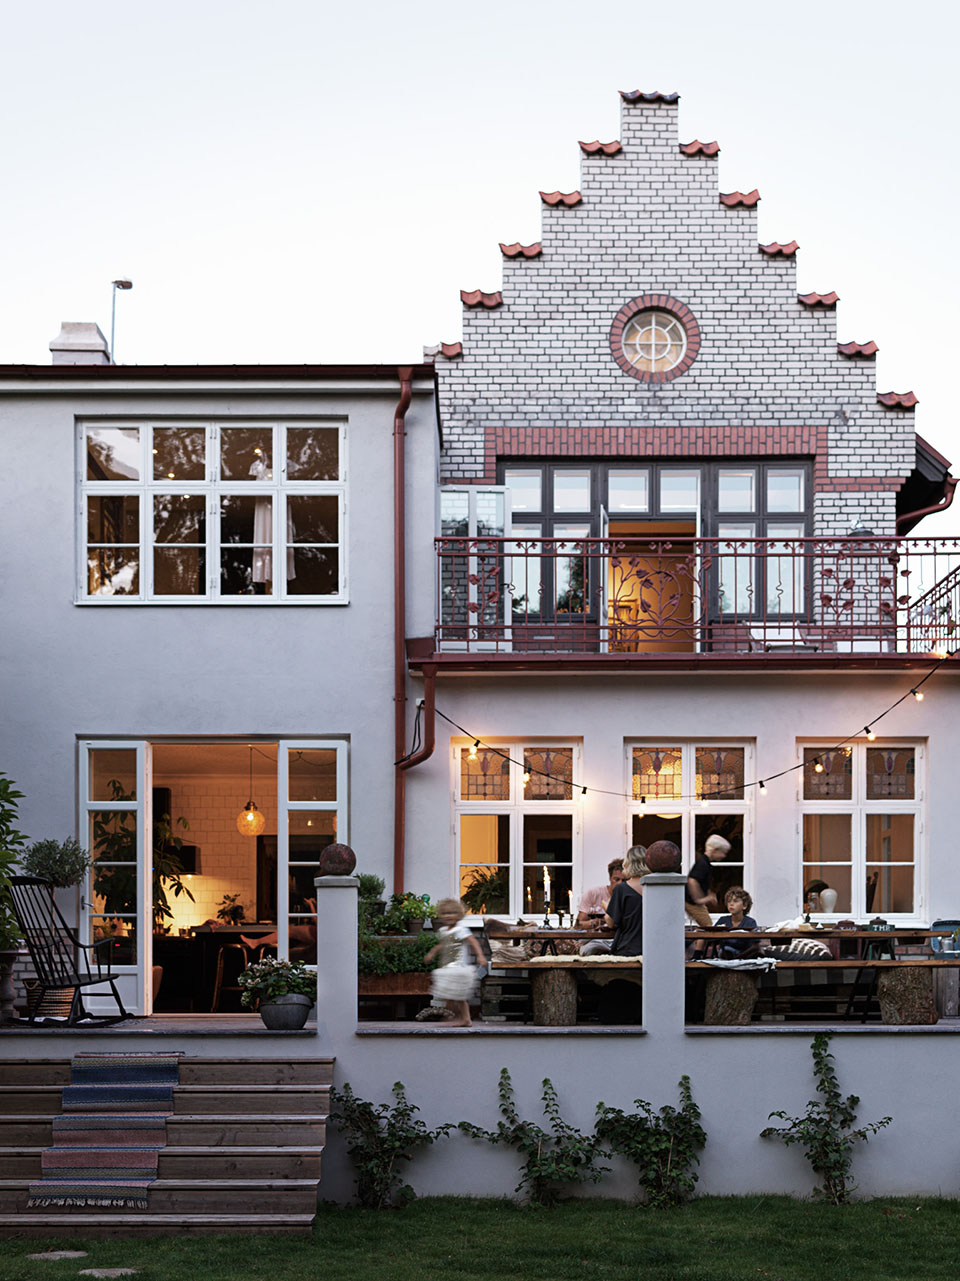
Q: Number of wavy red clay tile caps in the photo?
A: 12